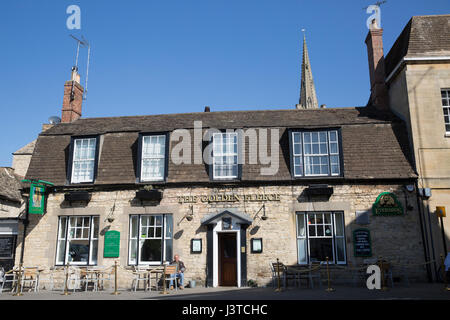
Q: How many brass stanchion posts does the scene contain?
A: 8